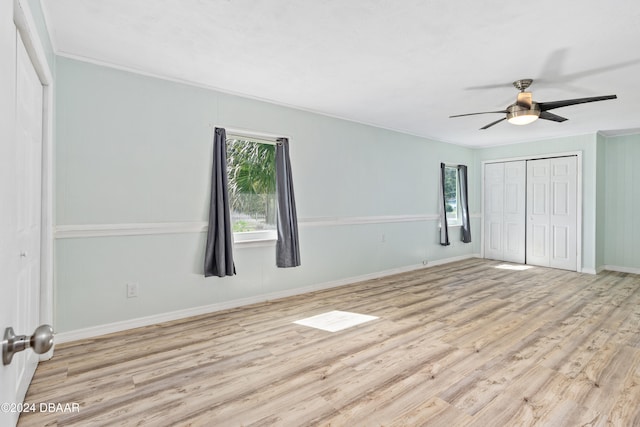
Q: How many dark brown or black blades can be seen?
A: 4